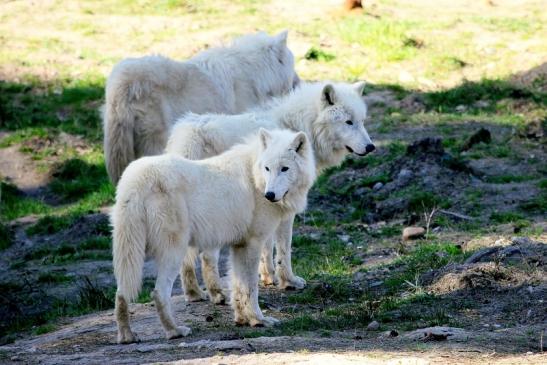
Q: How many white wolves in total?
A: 3